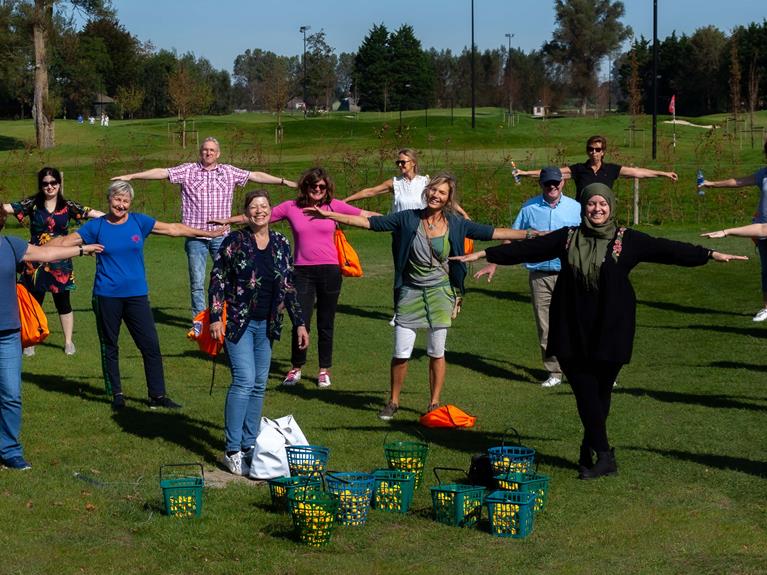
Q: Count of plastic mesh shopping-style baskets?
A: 11